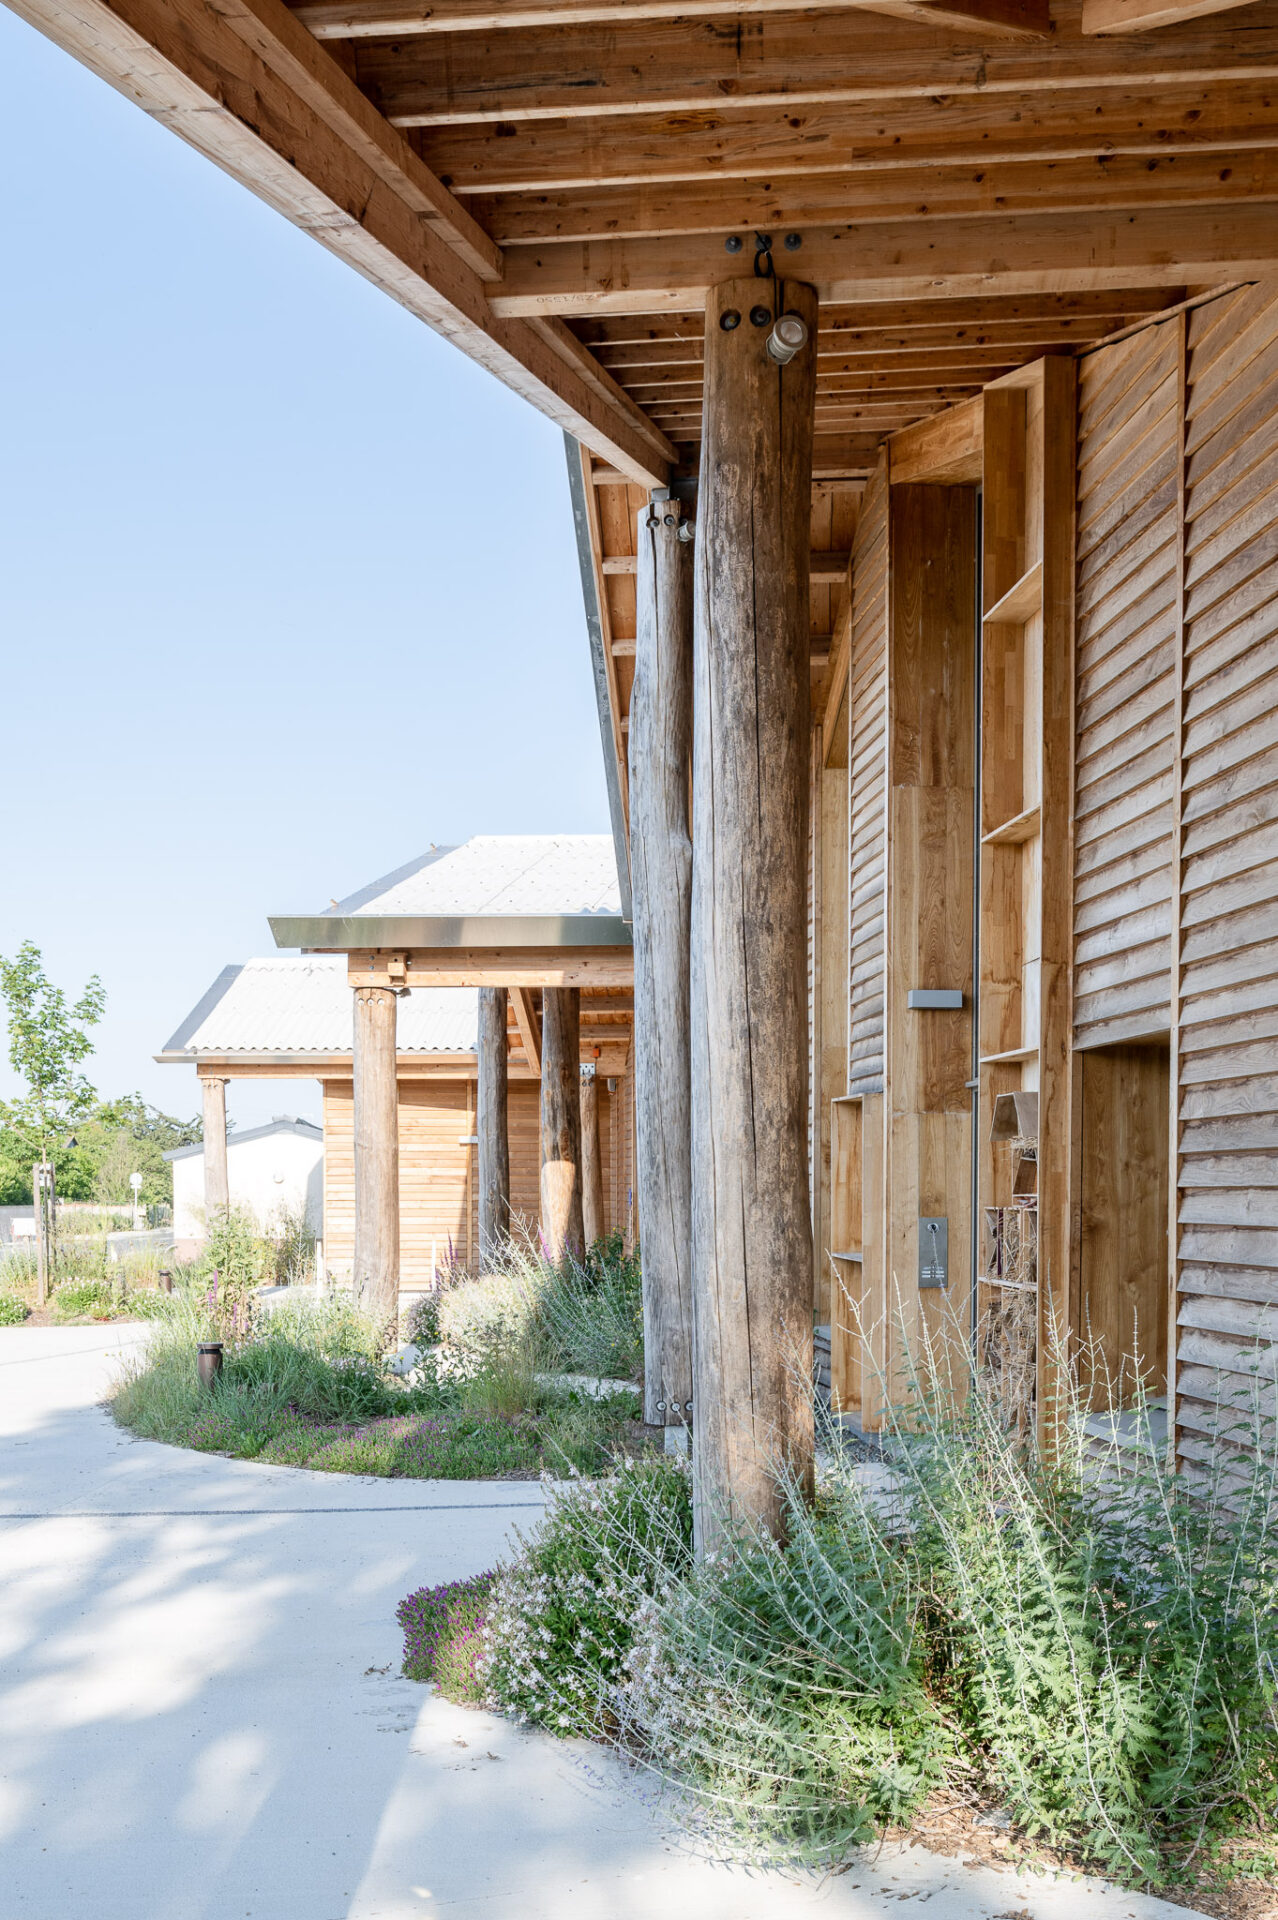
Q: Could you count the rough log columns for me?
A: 7